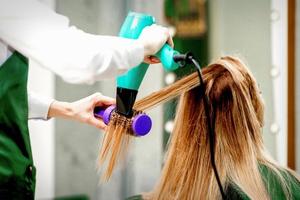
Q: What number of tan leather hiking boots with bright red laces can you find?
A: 0